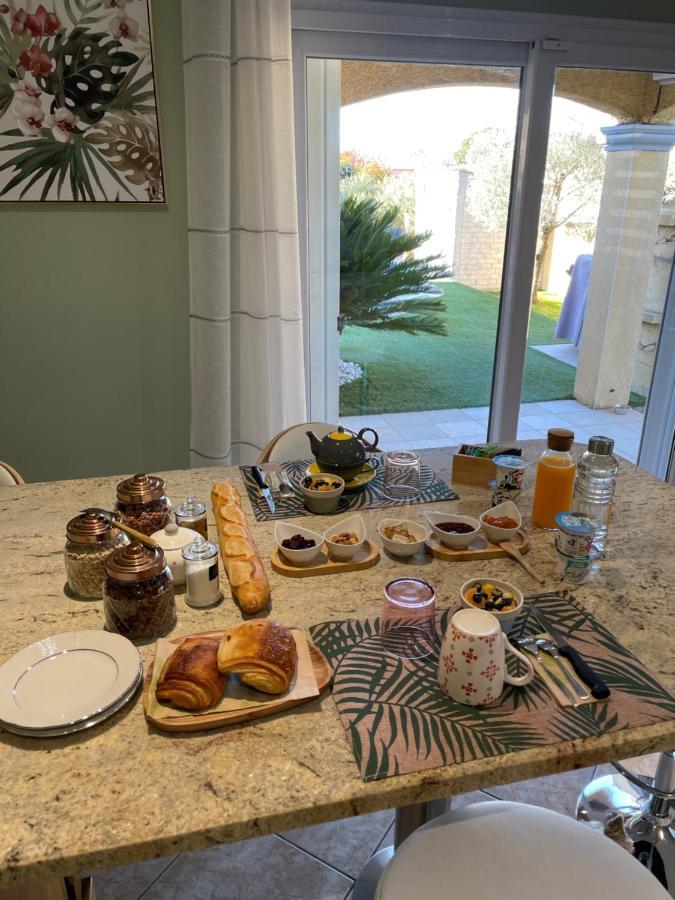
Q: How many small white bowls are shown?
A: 5